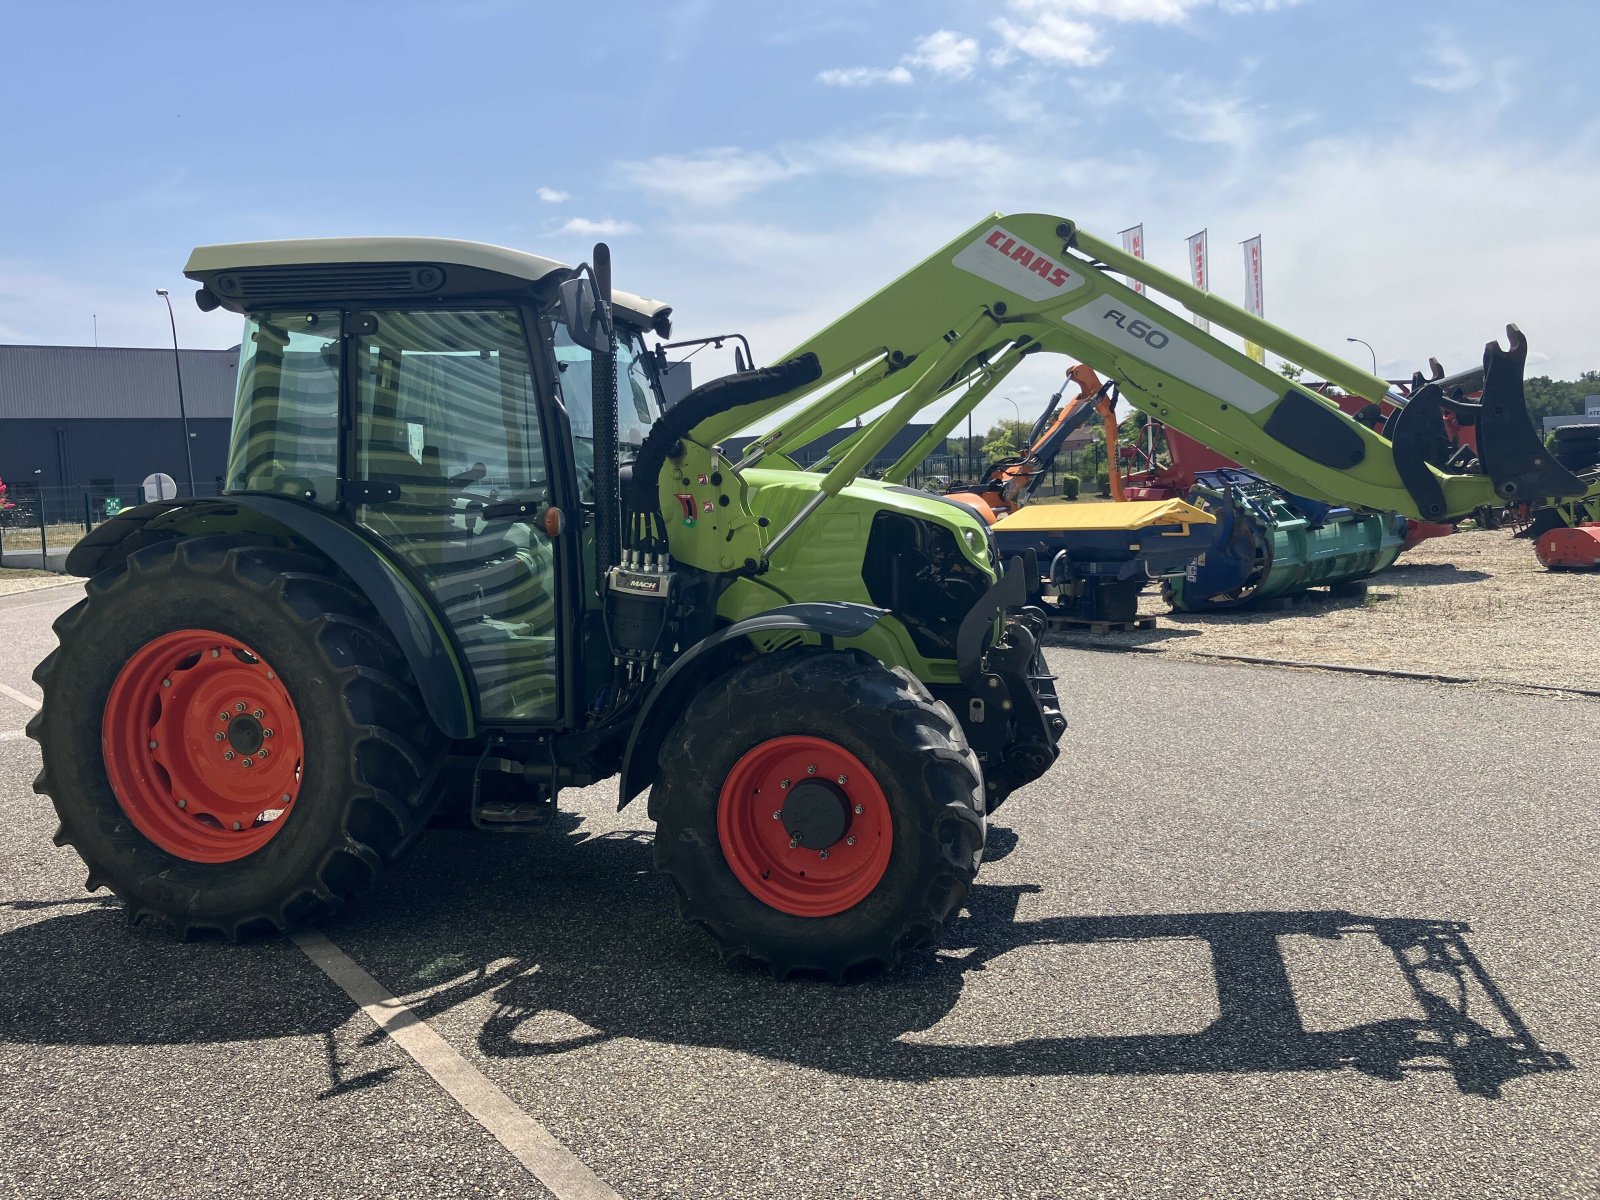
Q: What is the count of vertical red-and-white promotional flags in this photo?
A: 3